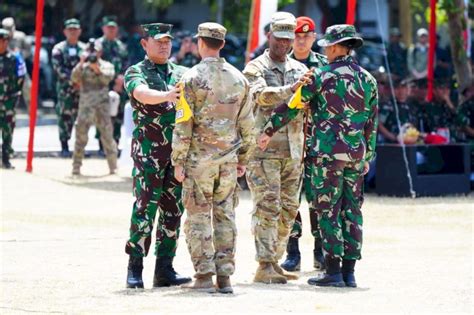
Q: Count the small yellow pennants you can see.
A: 2